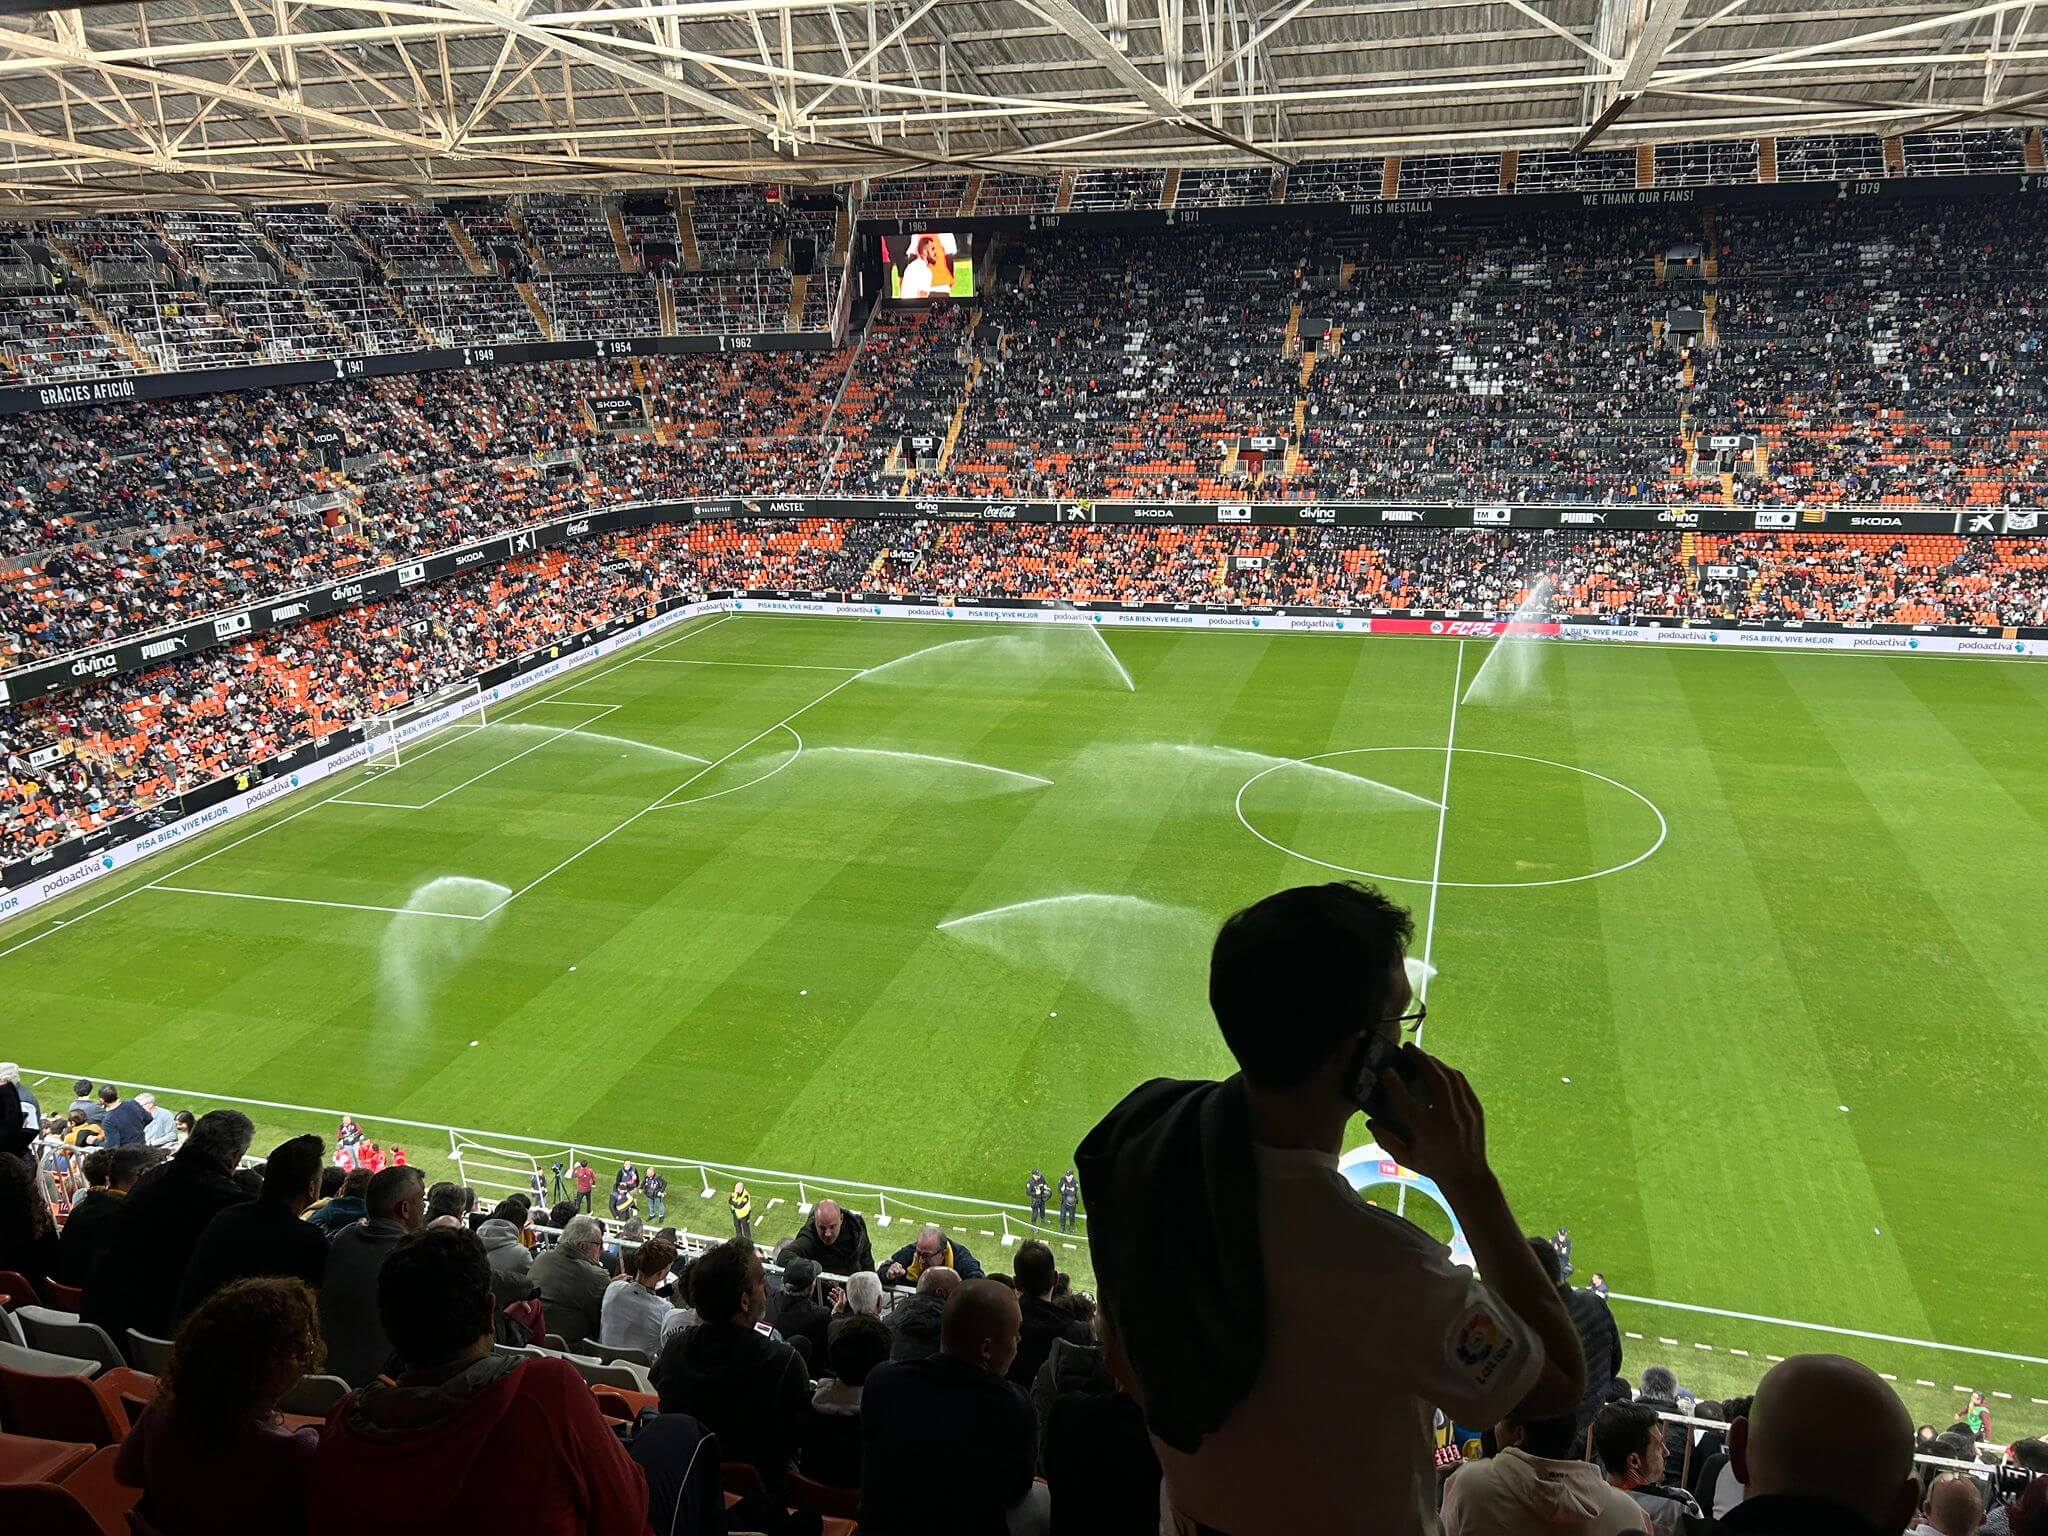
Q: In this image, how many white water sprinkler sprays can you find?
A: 9